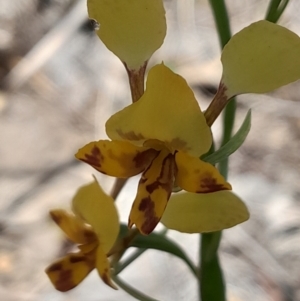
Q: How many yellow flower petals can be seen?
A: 11